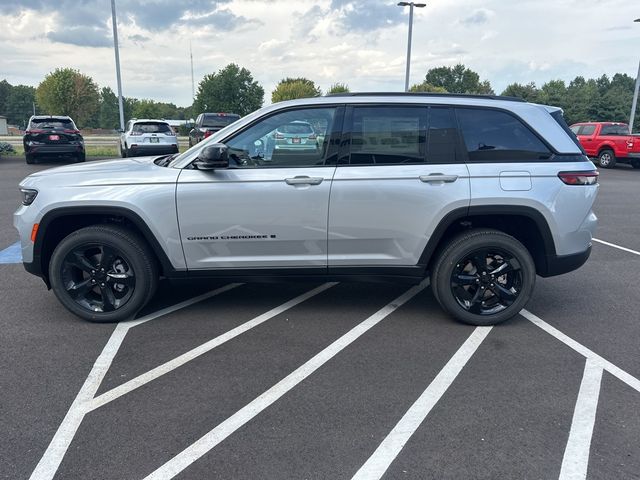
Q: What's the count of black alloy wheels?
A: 2